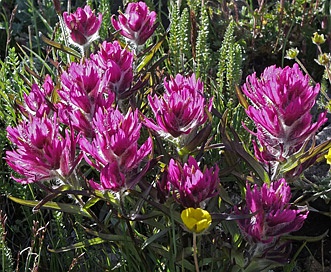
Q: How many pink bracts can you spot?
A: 11